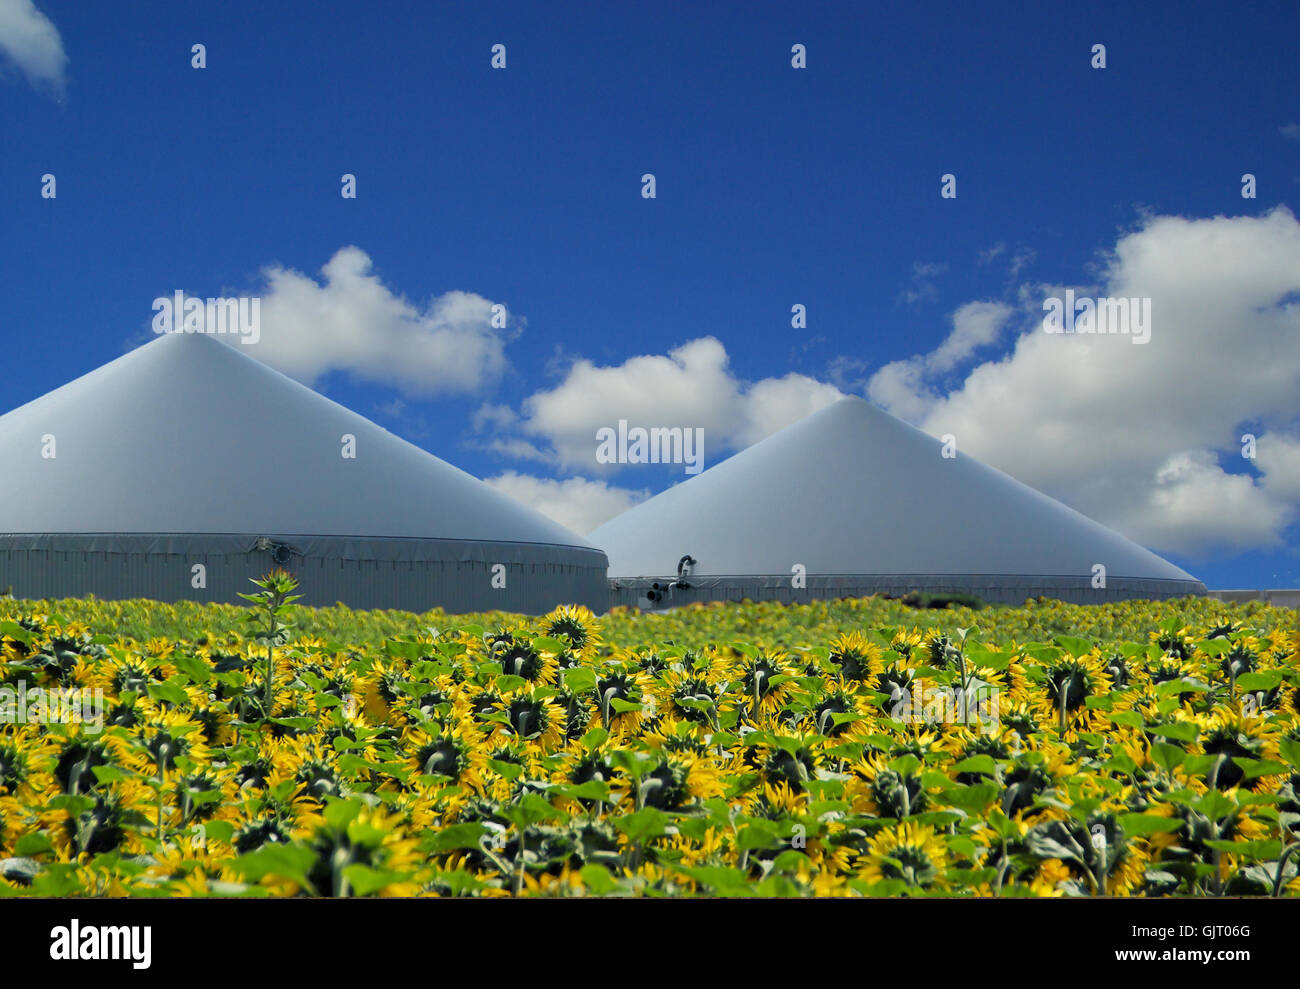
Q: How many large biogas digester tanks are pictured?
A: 2